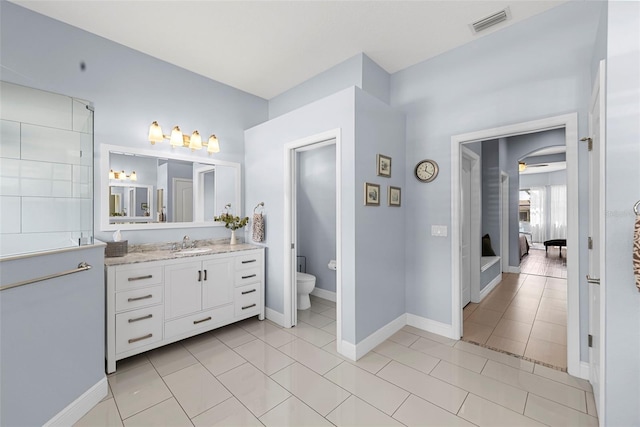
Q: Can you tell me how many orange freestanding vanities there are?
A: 0